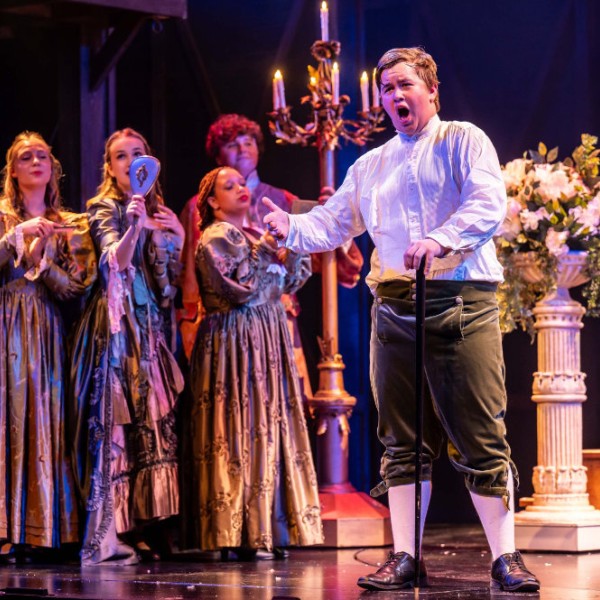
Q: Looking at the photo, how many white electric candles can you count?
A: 7